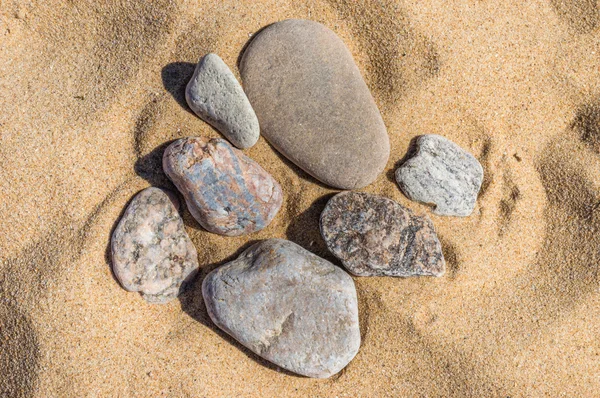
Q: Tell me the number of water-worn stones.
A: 7